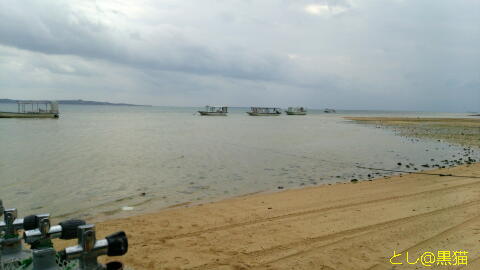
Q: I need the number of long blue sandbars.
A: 0